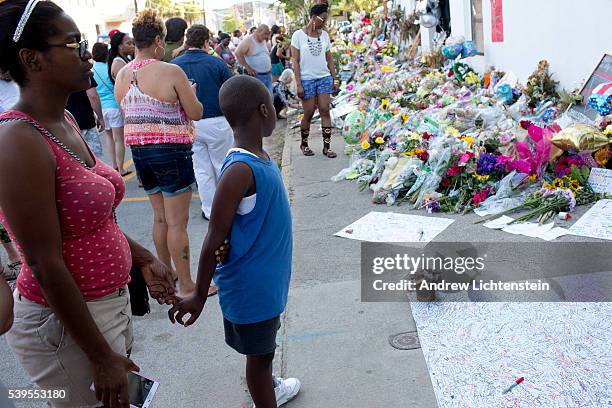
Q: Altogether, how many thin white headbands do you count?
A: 1